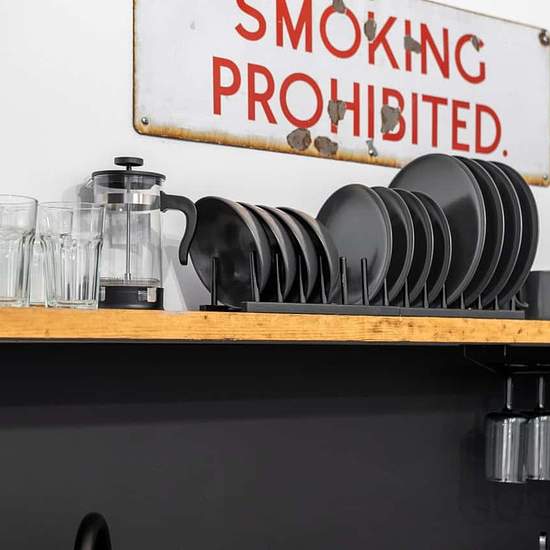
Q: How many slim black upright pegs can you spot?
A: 15